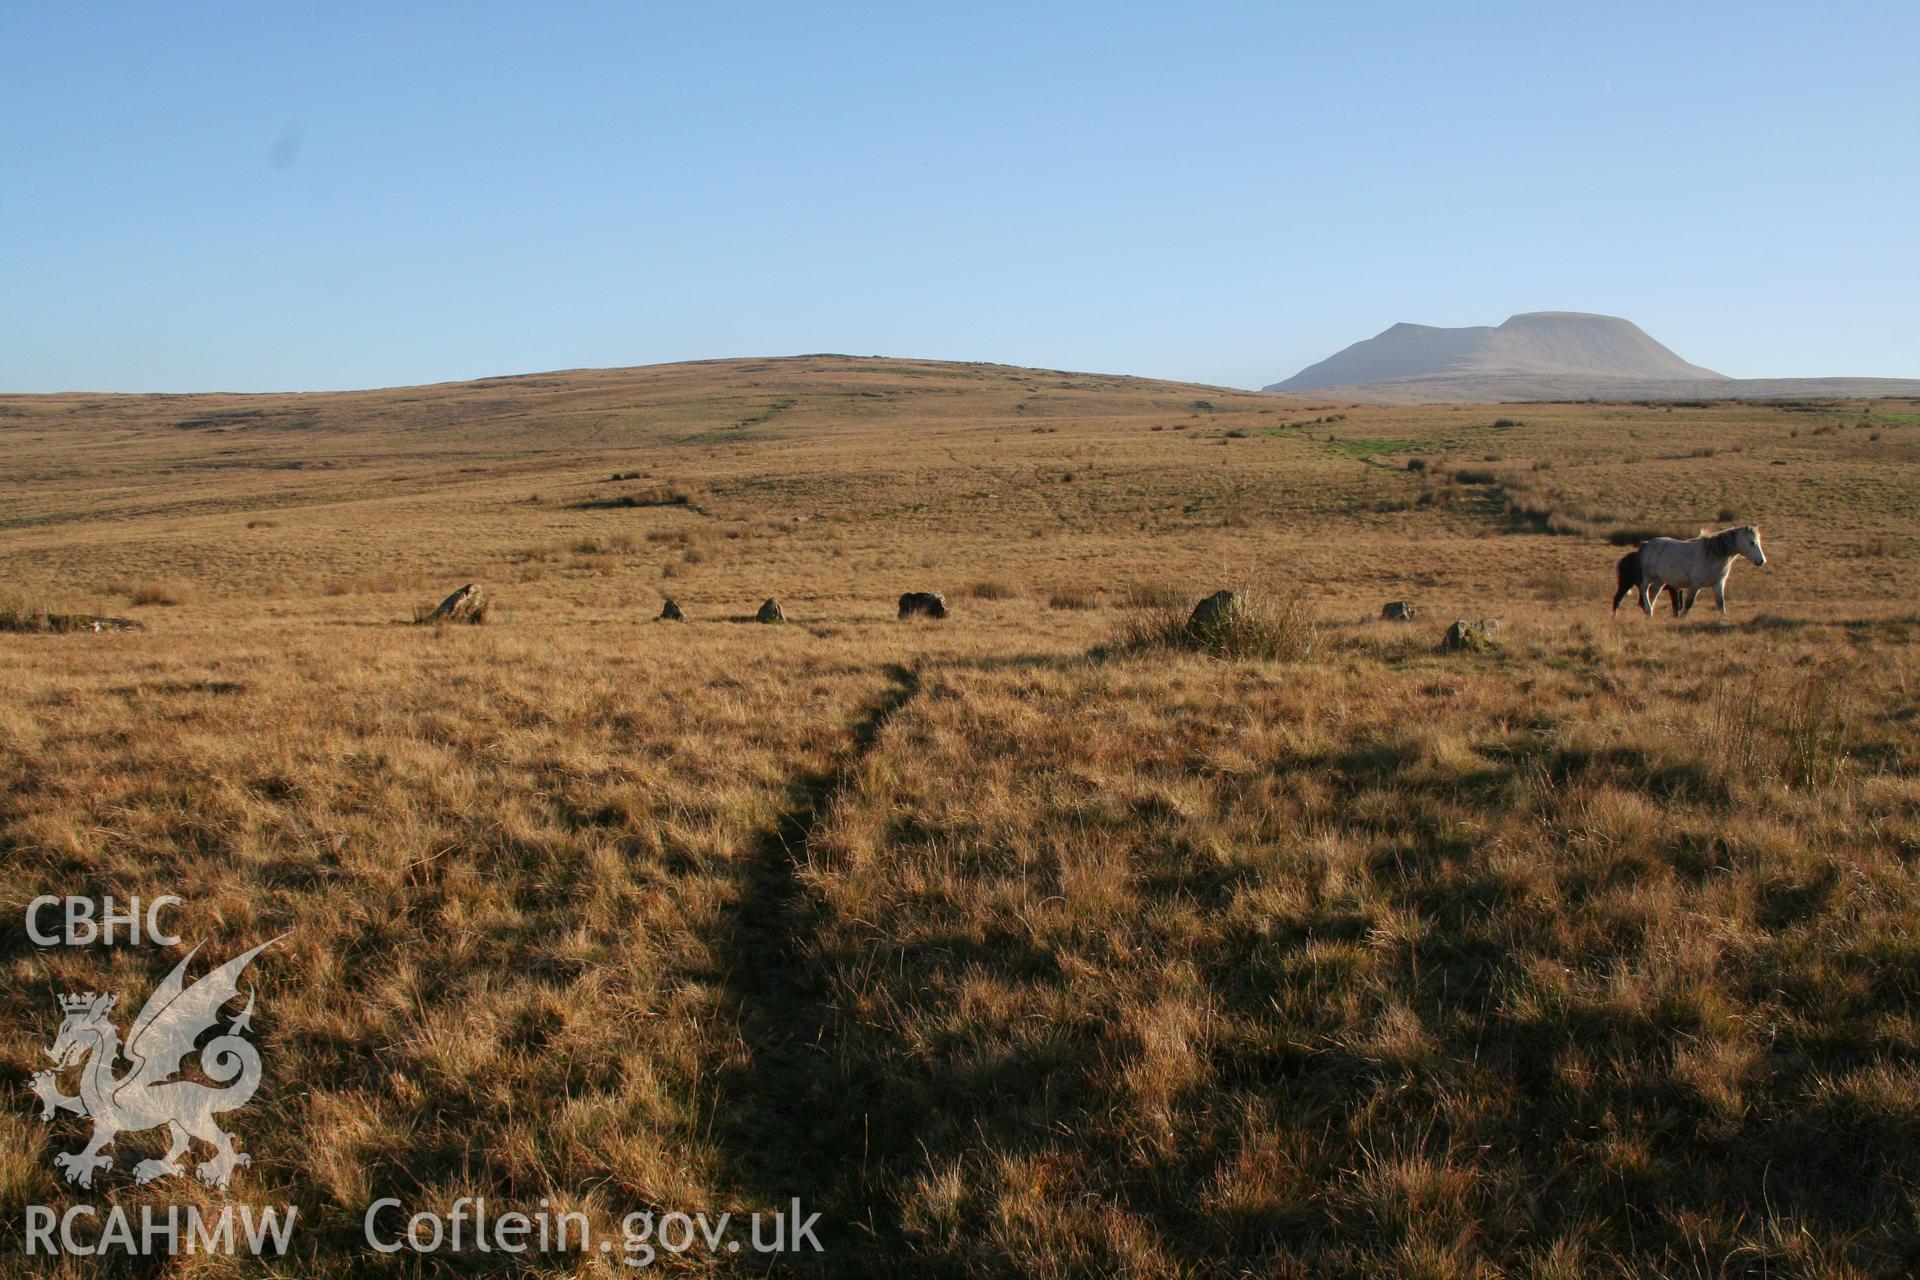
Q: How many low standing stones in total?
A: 7